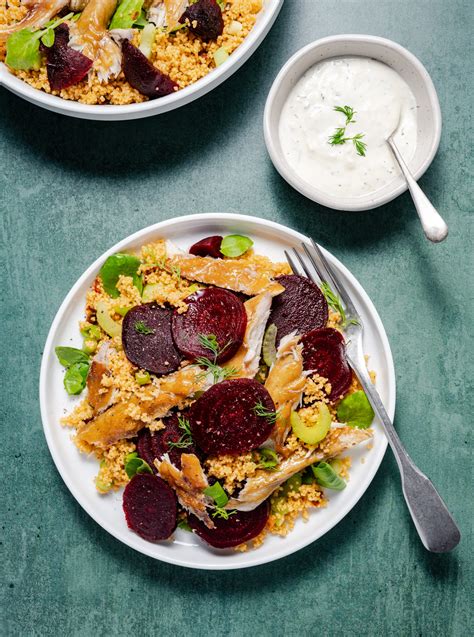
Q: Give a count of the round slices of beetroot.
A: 8